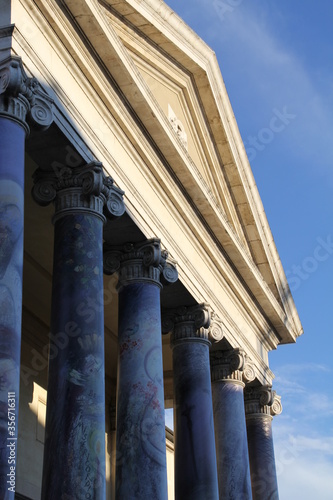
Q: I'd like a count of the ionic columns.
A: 6